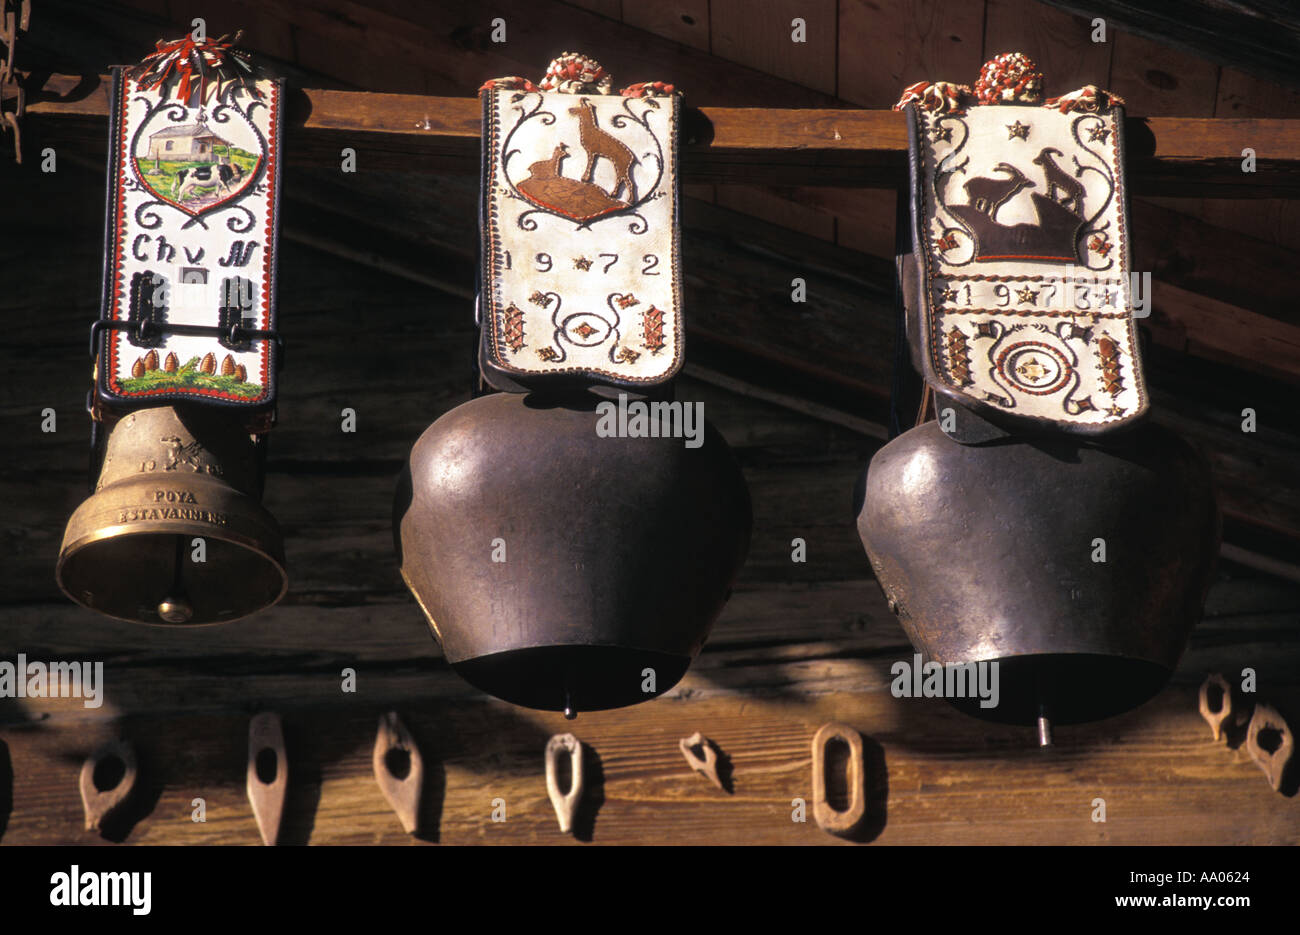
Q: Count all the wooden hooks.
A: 8